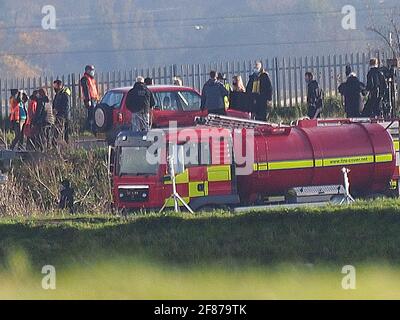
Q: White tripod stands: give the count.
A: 2